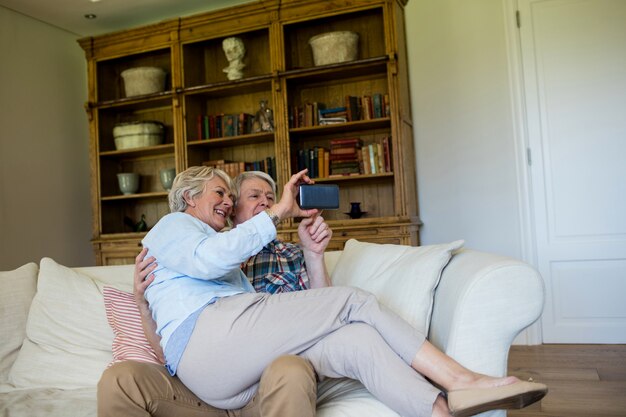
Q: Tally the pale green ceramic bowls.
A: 2